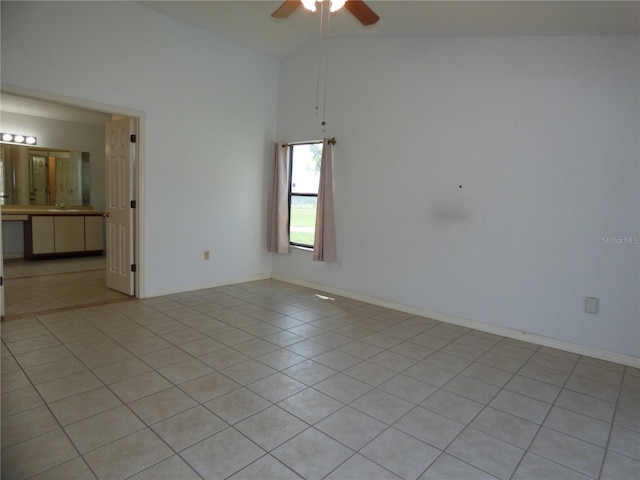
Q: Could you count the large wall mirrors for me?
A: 1